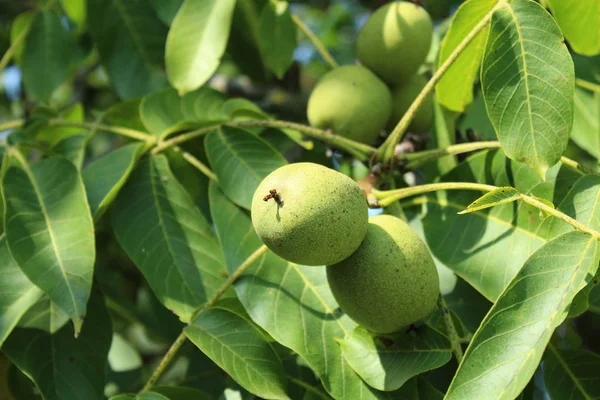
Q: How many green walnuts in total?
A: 5